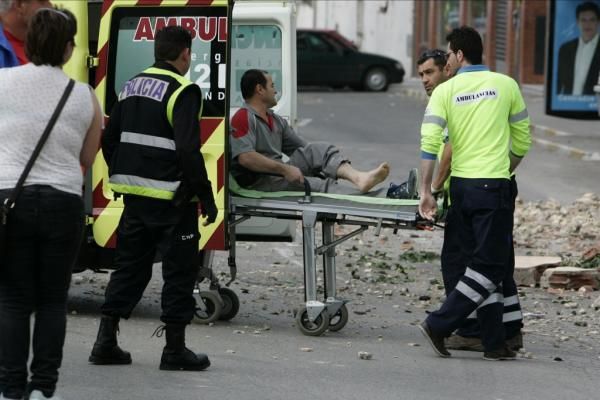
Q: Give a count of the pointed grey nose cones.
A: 0